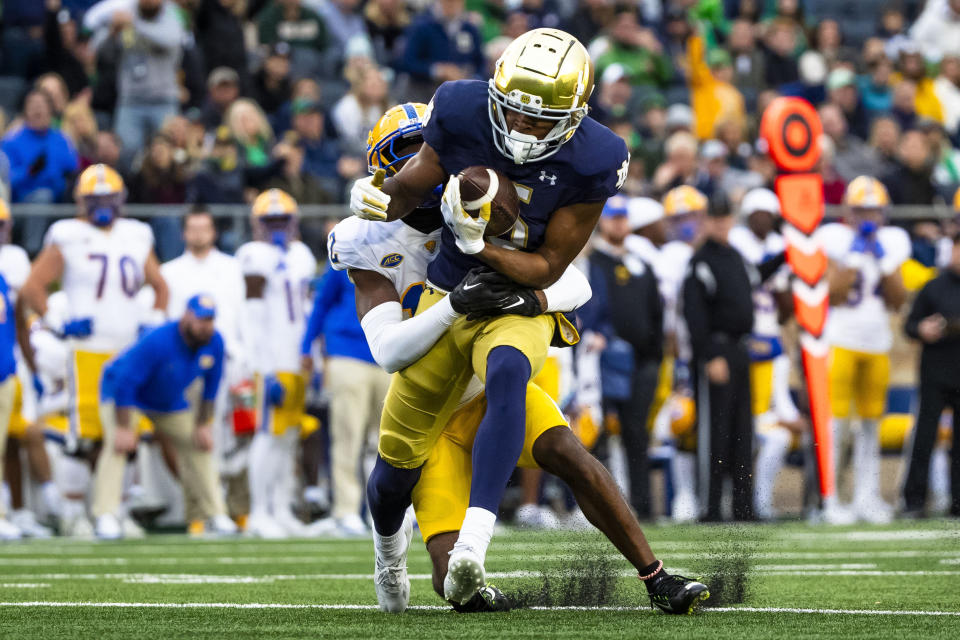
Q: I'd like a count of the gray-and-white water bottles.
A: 0